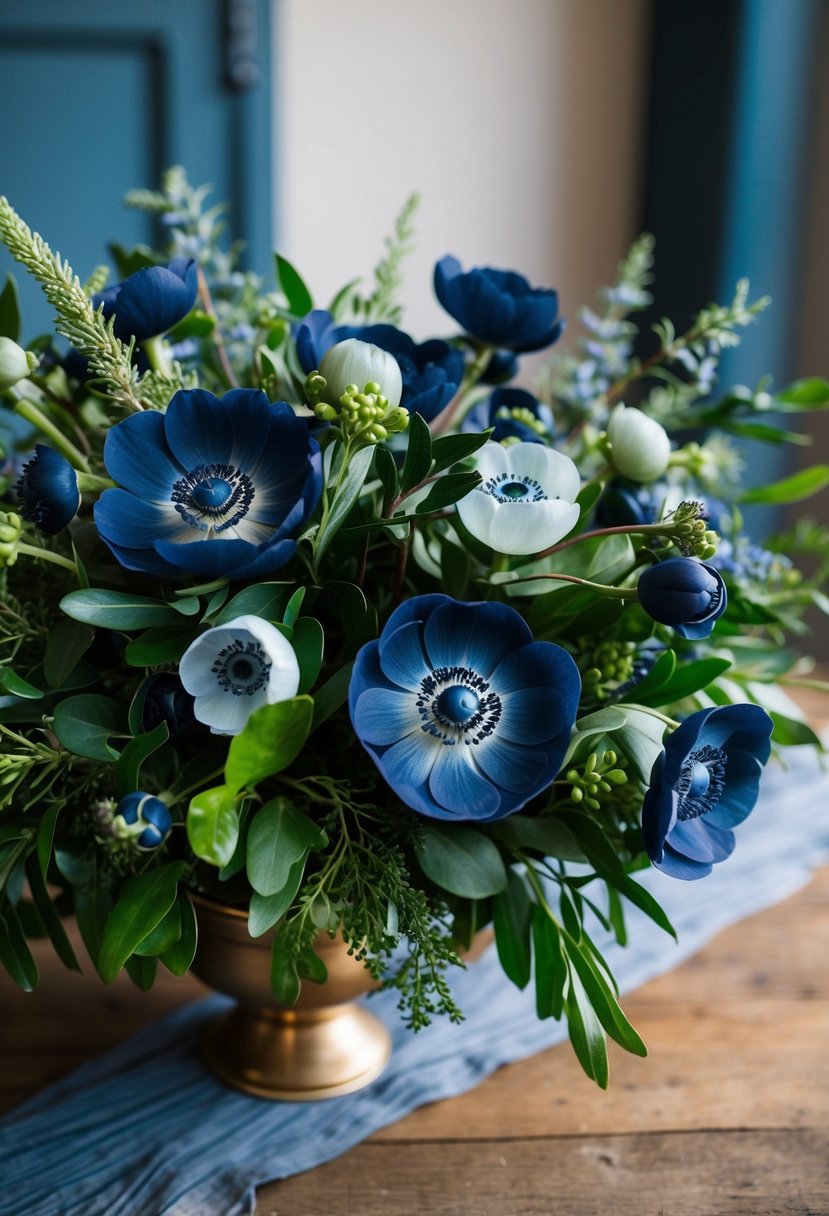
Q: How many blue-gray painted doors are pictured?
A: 1